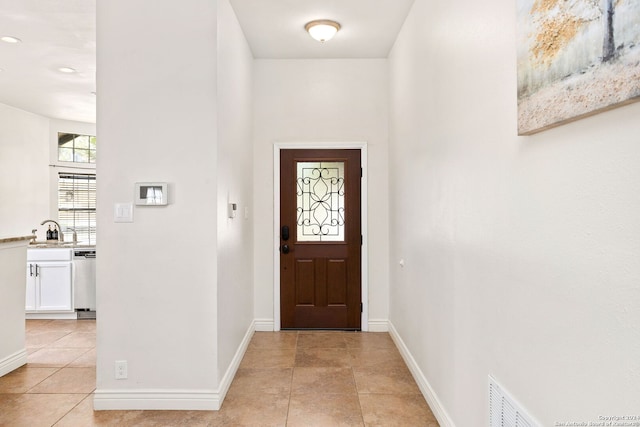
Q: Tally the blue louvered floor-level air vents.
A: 0